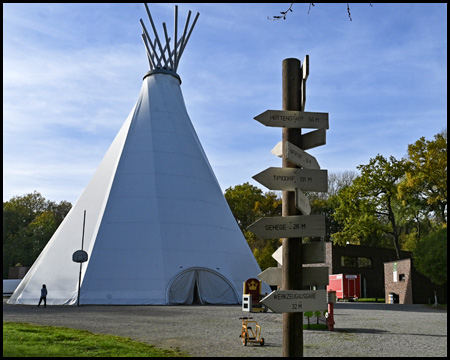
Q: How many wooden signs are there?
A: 11